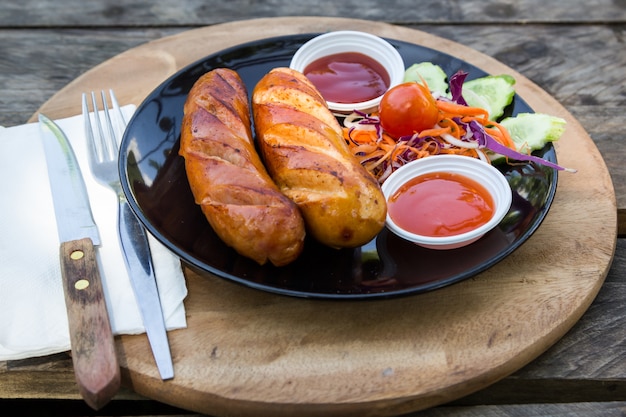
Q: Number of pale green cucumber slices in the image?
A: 3